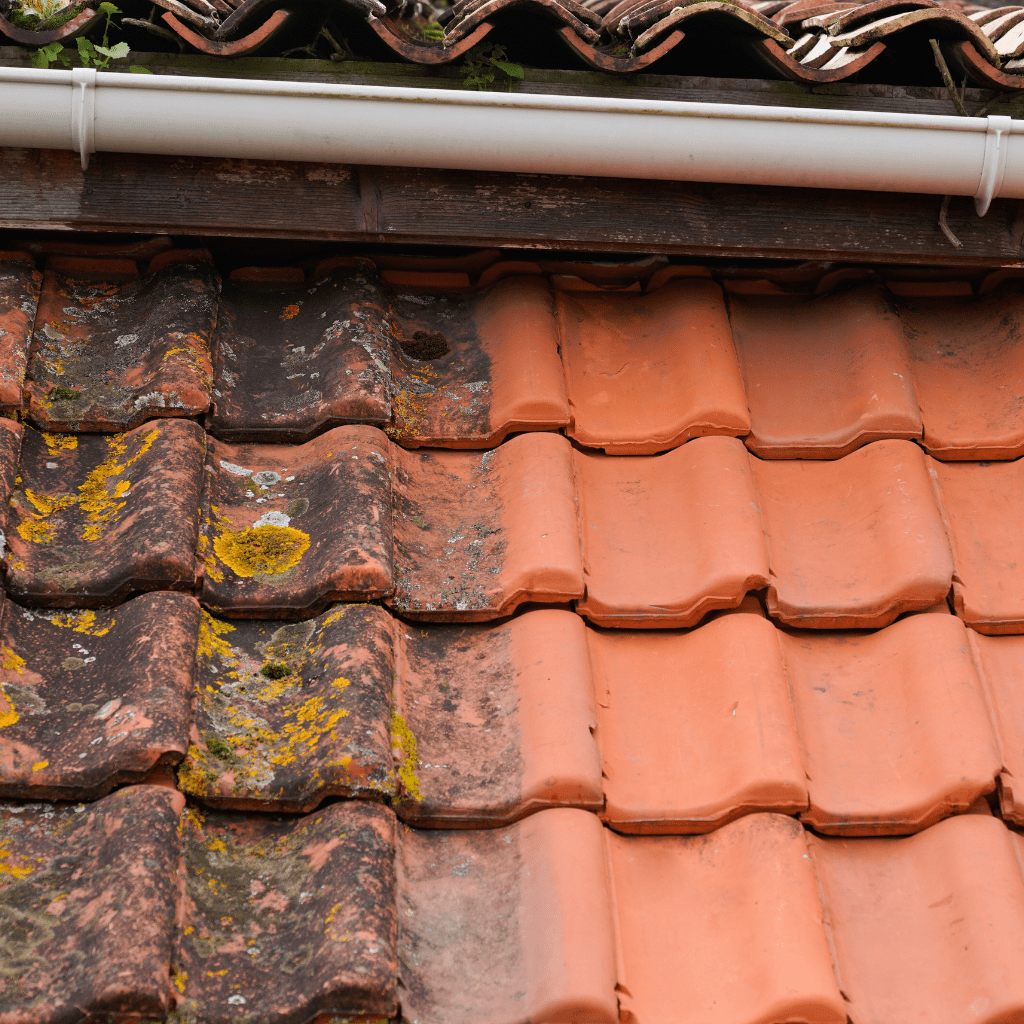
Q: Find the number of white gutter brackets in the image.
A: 2